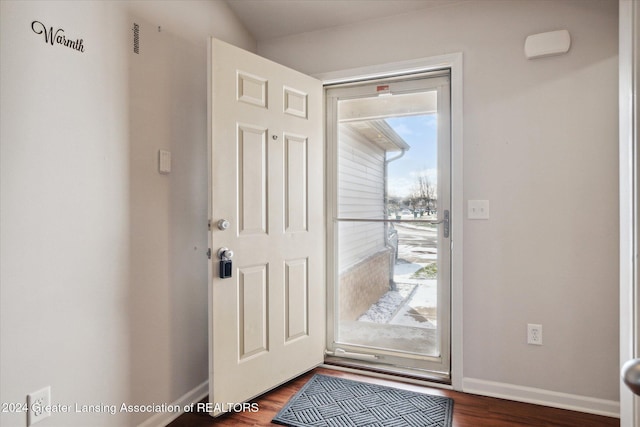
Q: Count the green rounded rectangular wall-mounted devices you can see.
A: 0